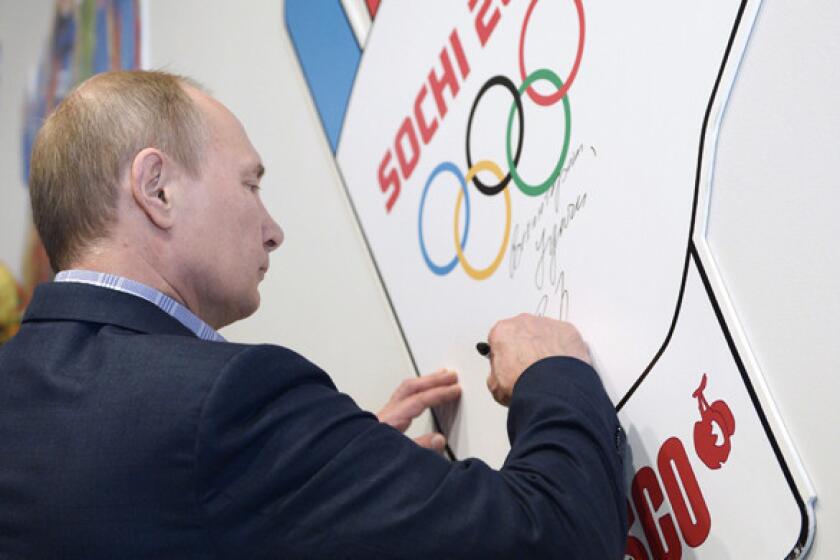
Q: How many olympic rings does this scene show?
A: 5